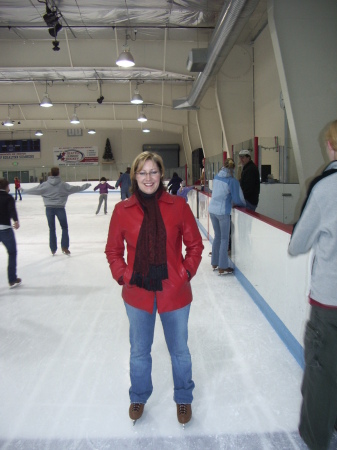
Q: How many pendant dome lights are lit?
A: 9